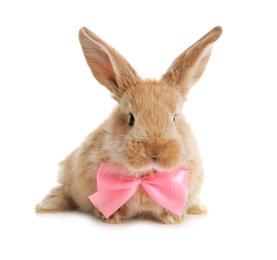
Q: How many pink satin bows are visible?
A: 1